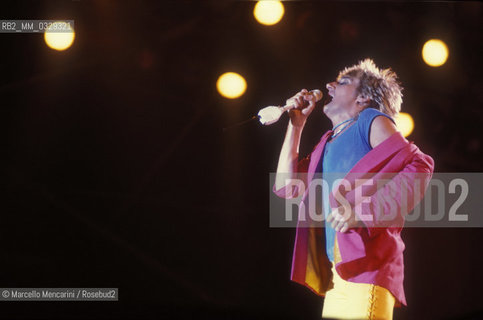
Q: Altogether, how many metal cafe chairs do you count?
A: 0